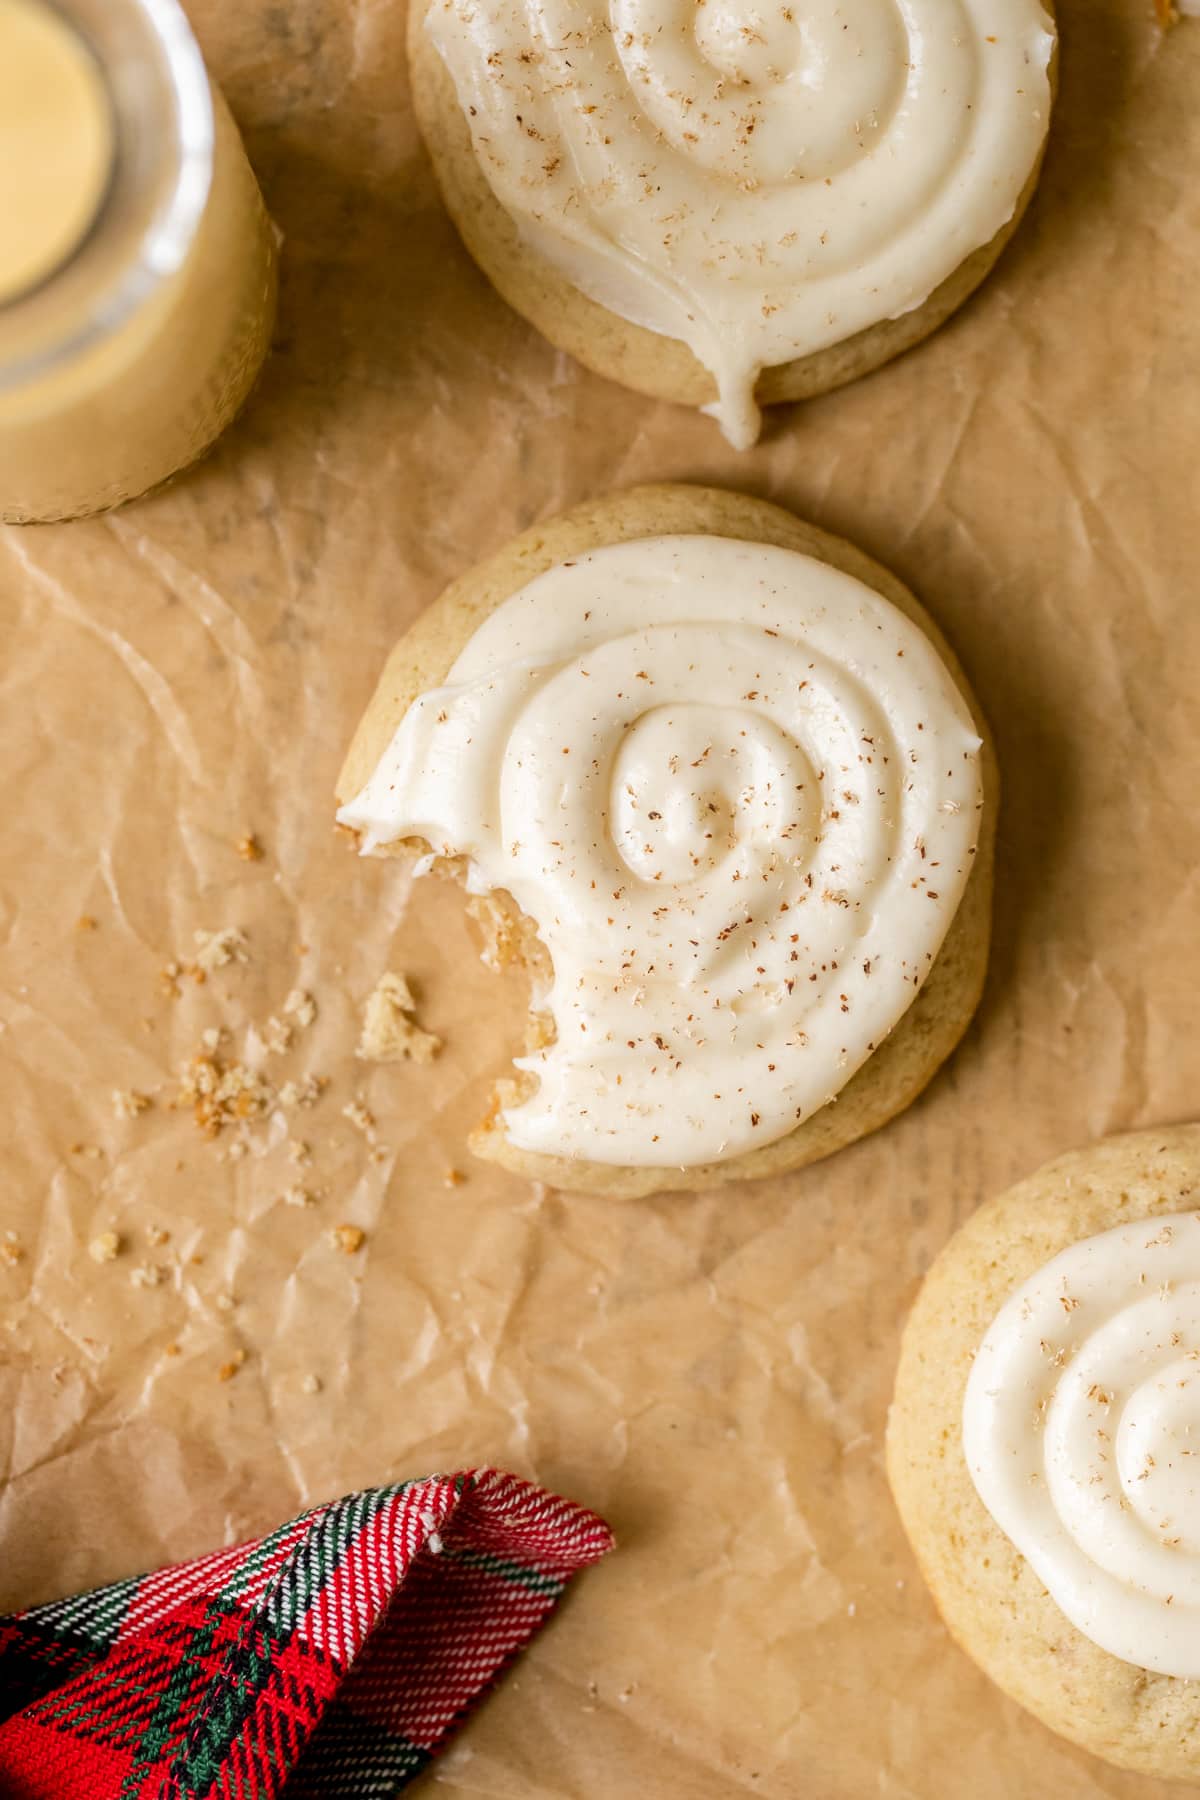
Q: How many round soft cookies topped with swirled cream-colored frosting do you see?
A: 3